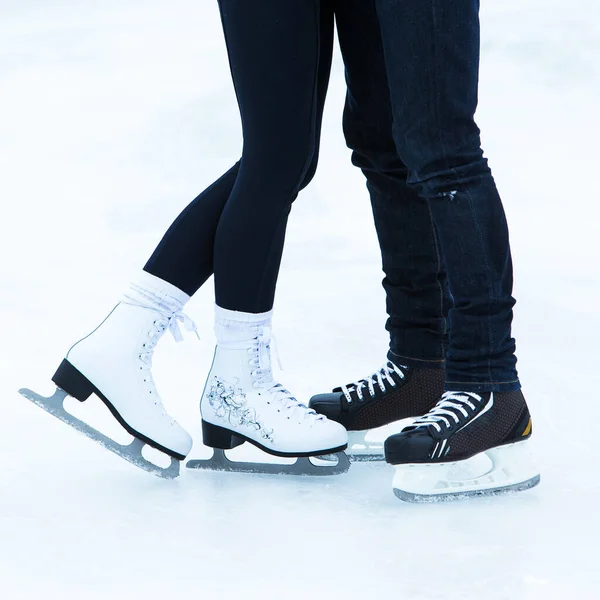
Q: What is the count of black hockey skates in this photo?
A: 2